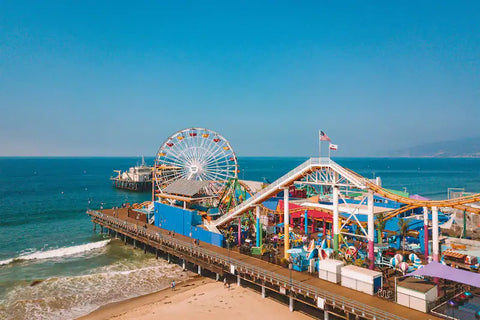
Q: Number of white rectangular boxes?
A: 3